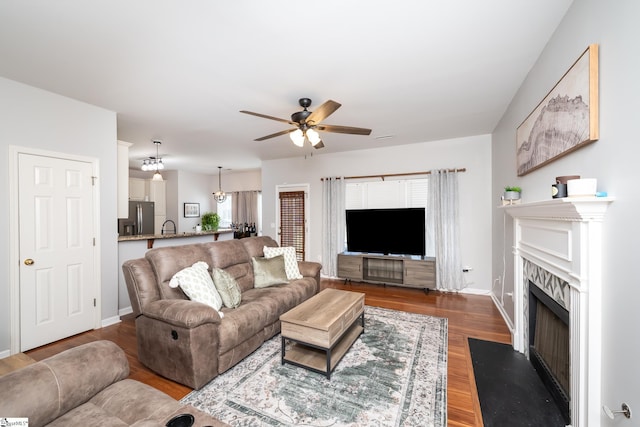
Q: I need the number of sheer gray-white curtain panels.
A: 2